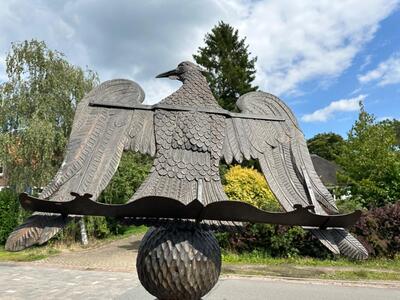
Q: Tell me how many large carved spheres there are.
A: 1